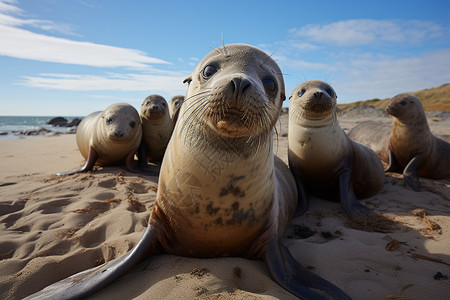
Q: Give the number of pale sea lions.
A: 6